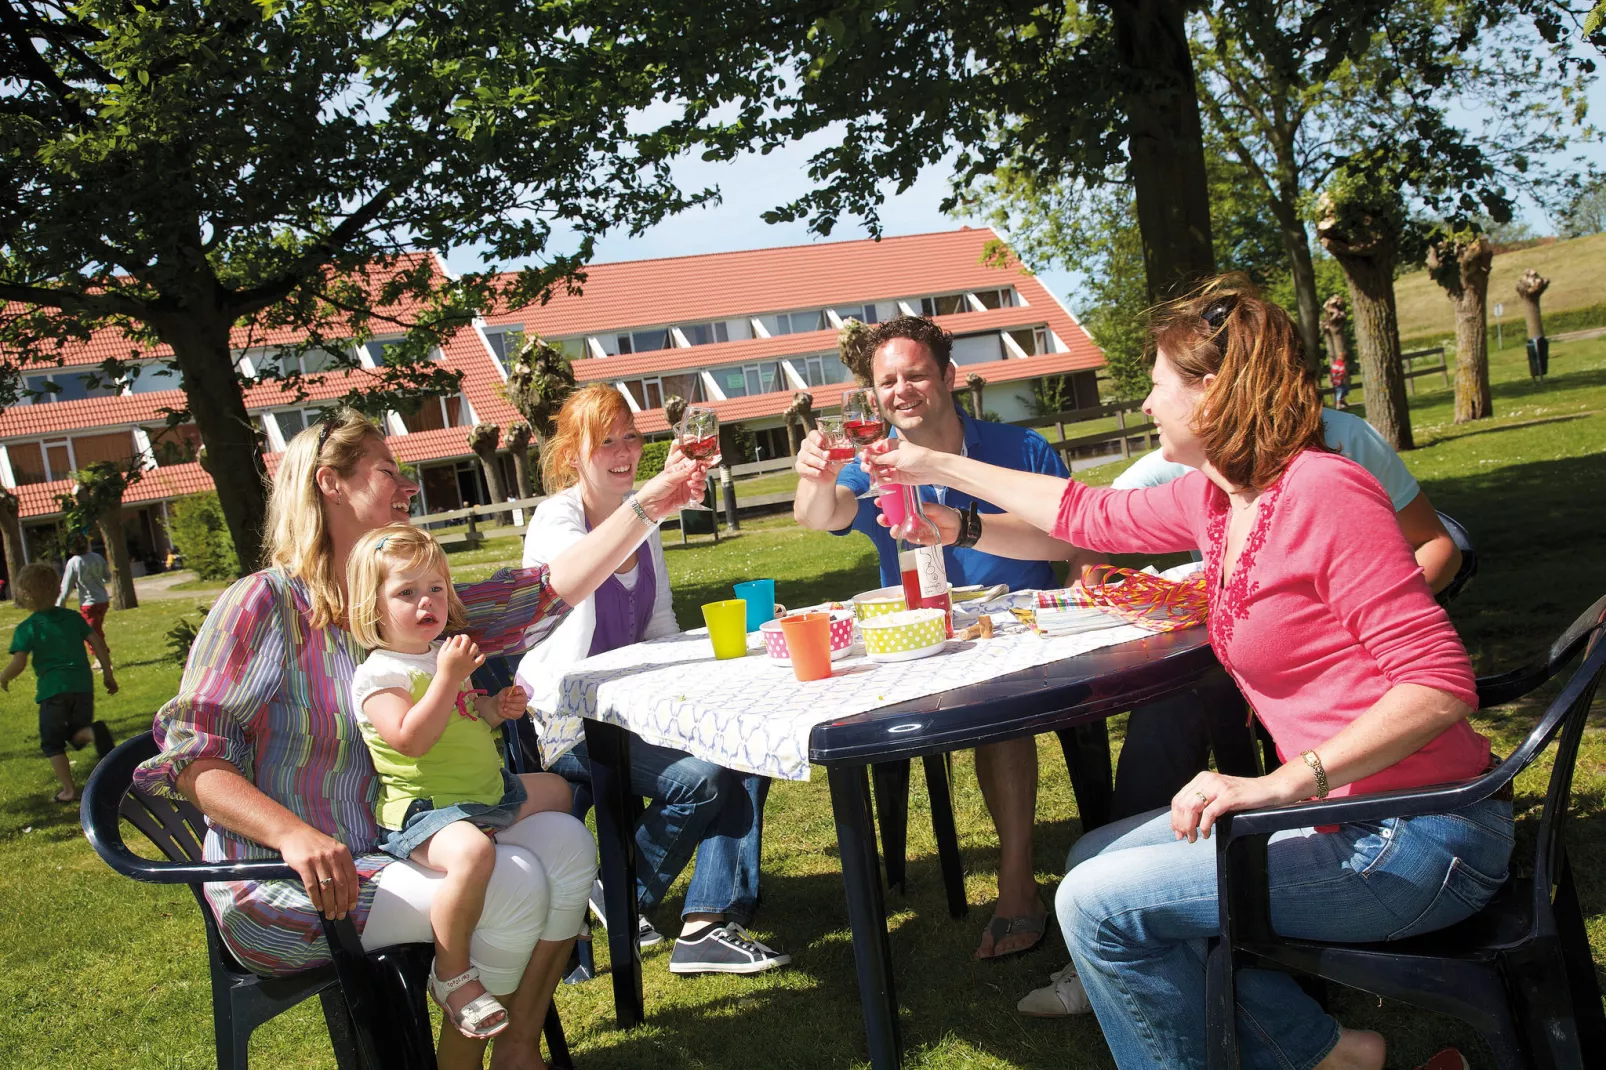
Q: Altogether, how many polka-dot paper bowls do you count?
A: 3